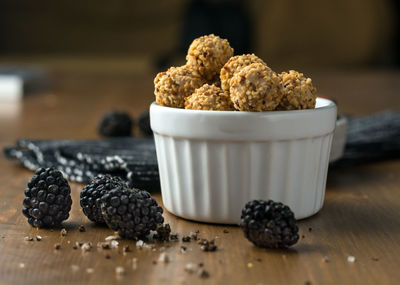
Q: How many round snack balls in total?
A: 6